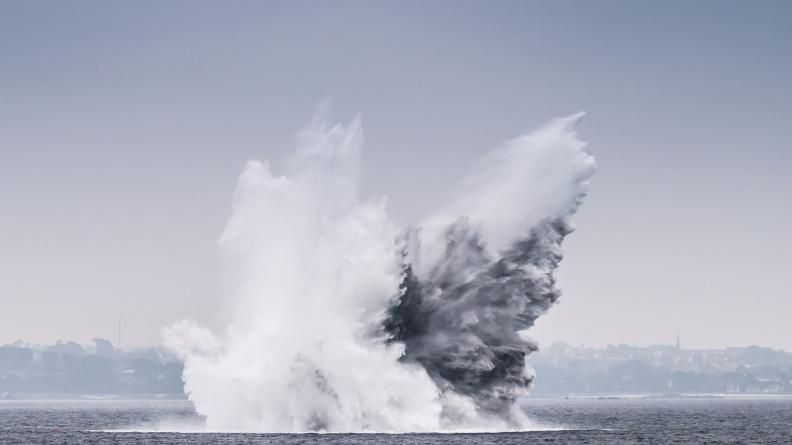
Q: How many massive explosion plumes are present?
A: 2